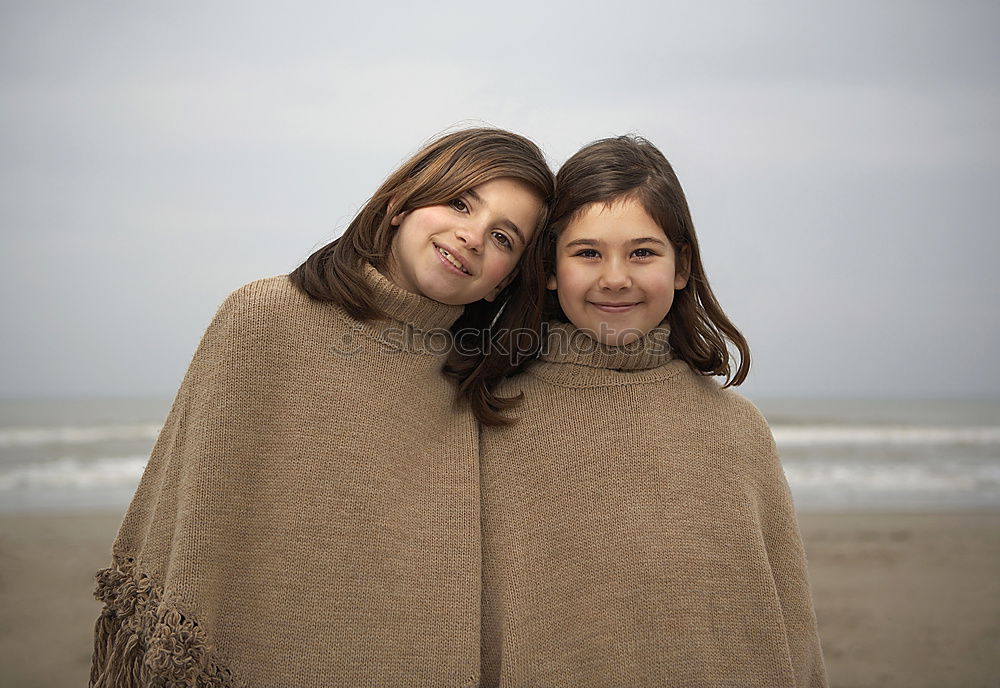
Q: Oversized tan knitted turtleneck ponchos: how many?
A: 2